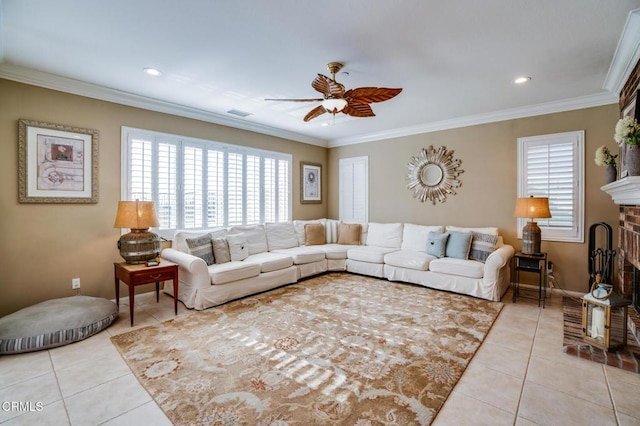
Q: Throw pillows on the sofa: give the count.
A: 8